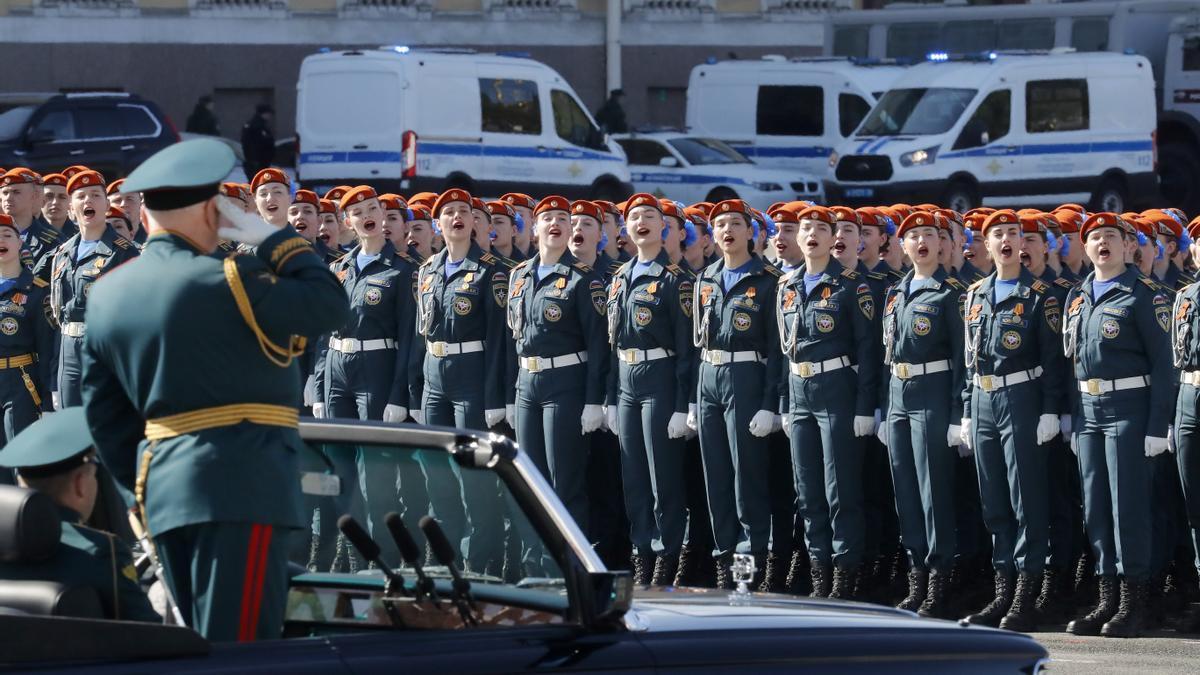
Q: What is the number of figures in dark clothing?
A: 3